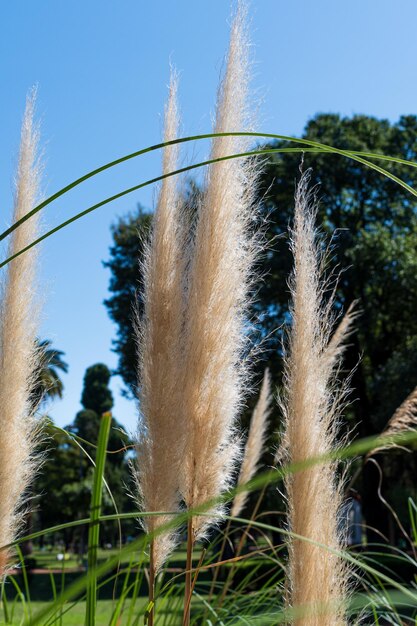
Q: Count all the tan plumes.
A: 7